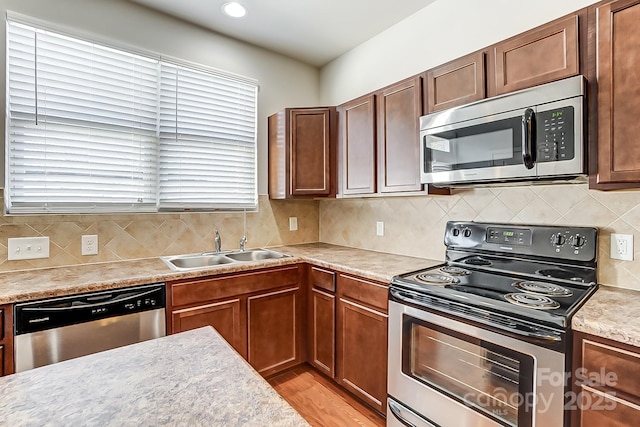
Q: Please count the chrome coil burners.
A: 4